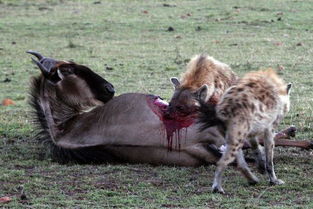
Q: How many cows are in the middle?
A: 1